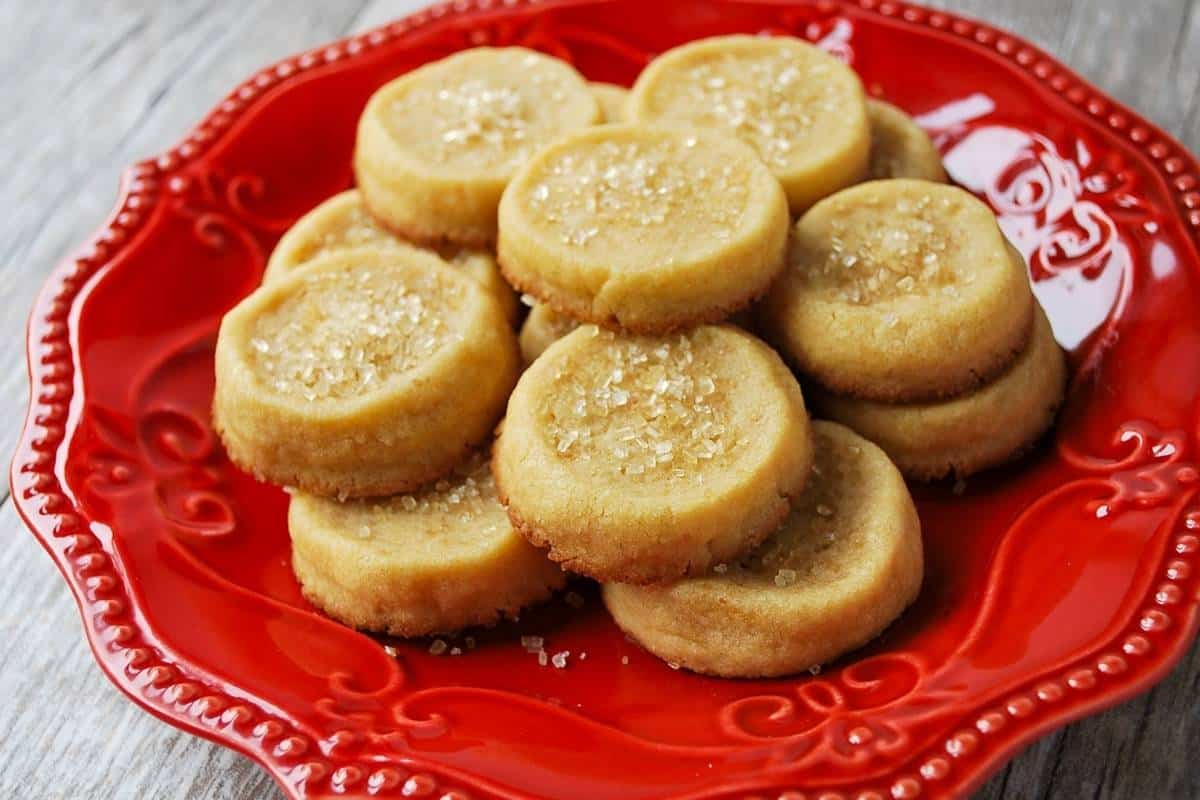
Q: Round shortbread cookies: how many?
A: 13